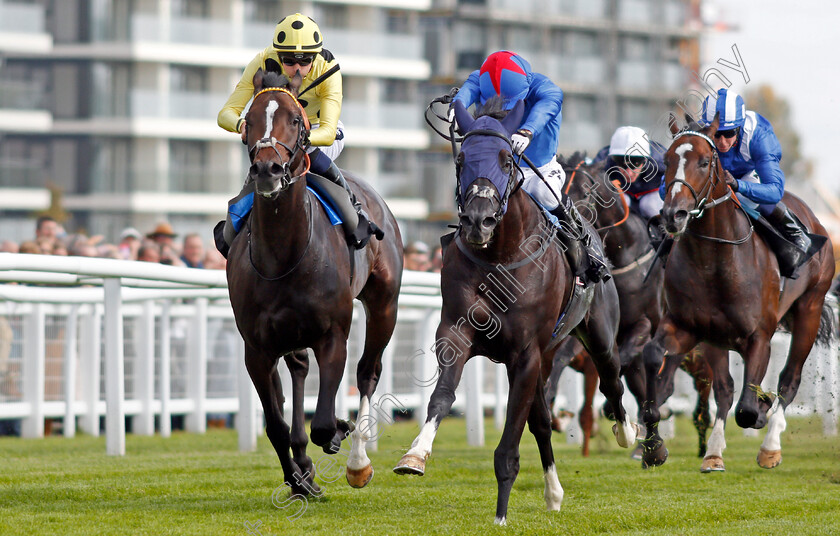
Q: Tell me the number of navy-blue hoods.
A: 1